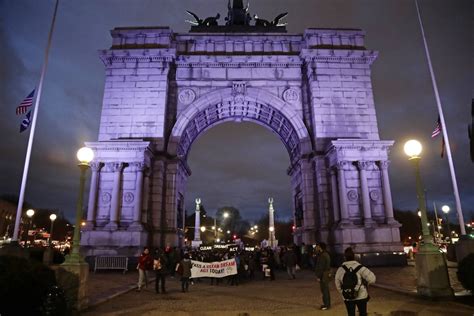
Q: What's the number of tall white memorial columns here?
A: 2